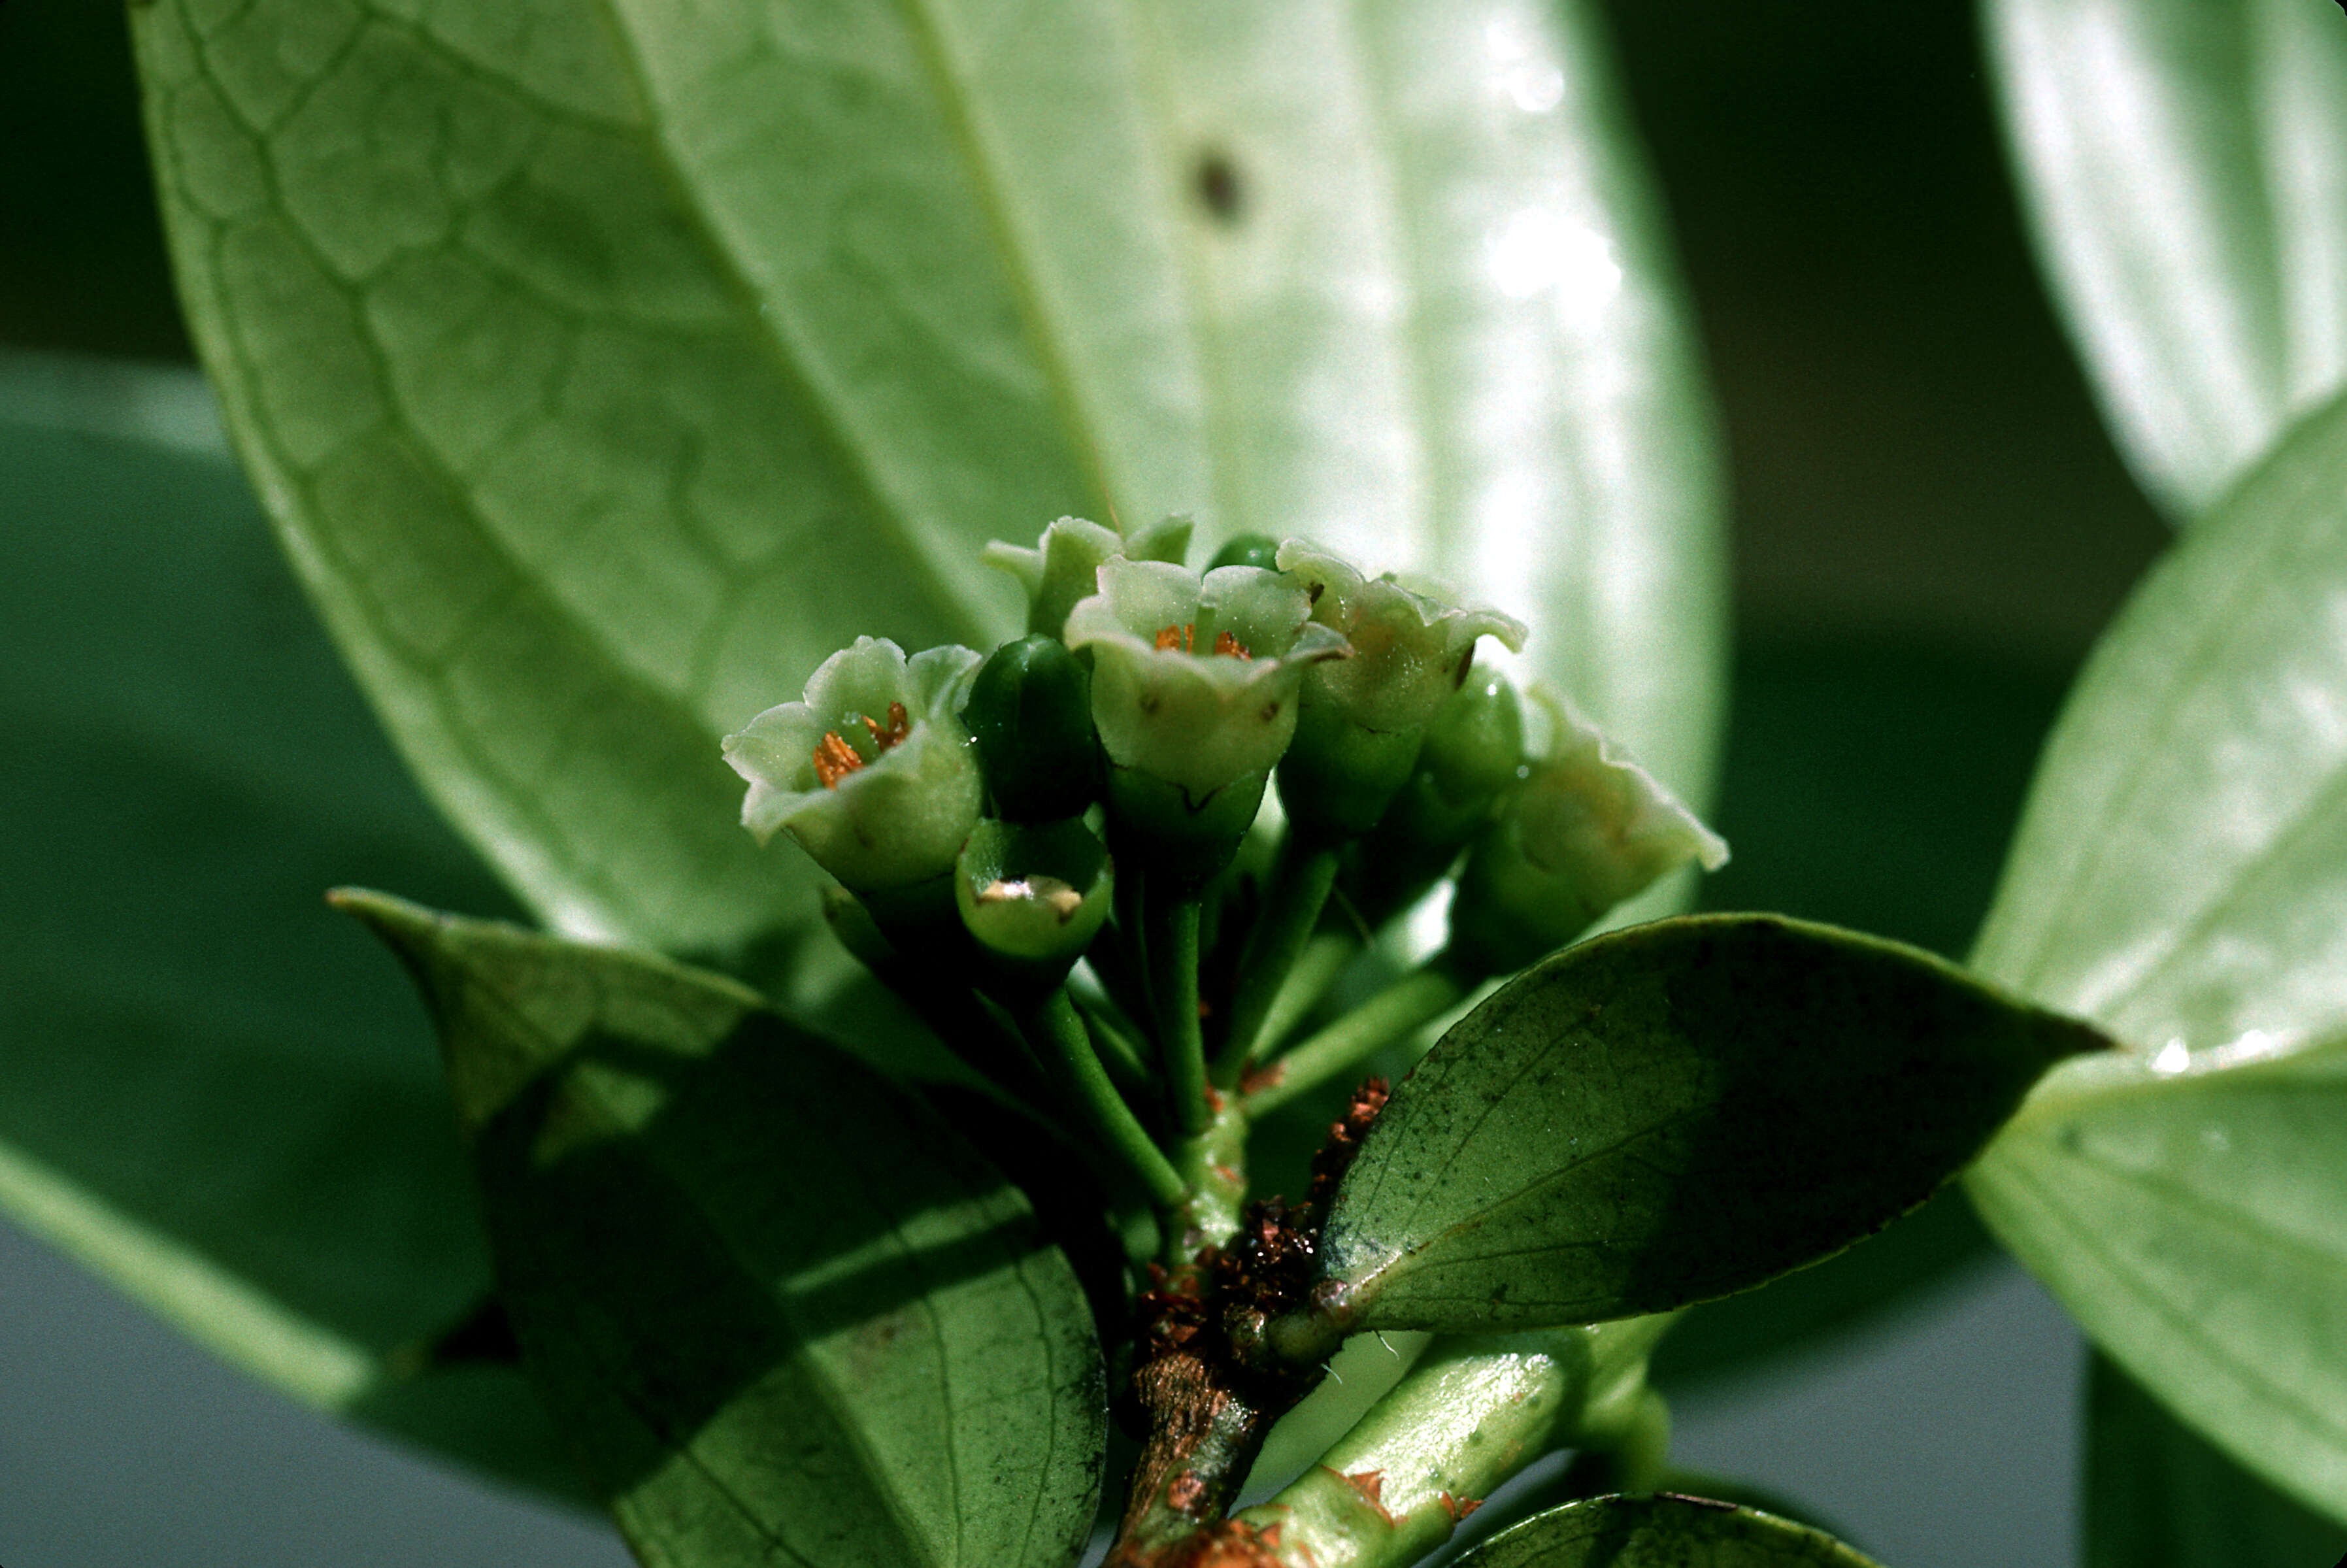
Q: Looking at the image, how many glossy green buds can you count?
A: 3